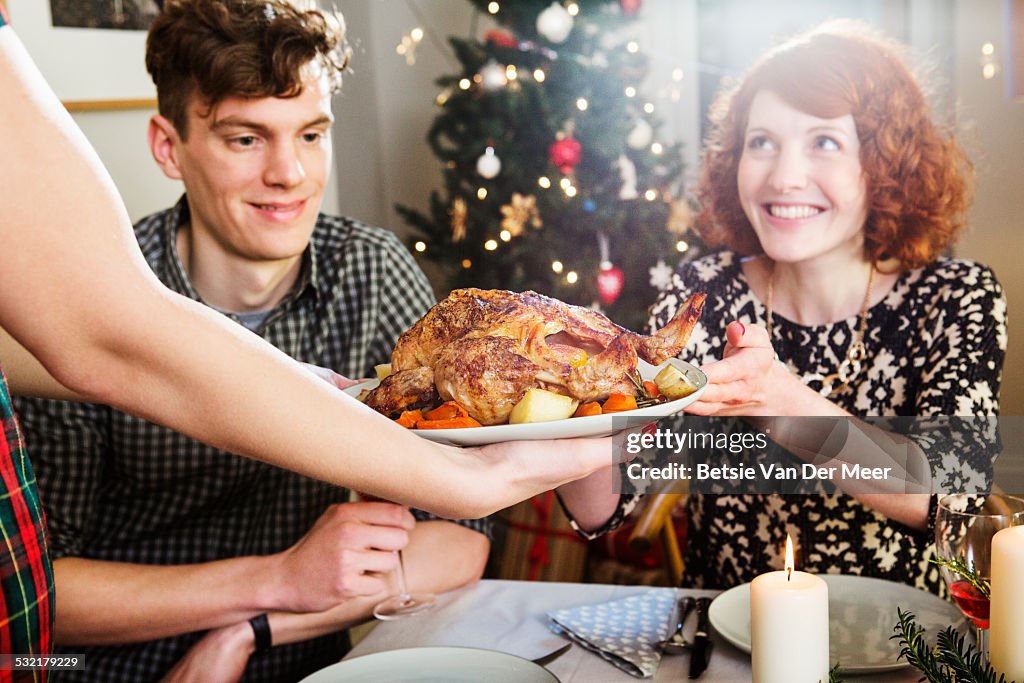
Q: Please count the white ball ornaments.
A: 4